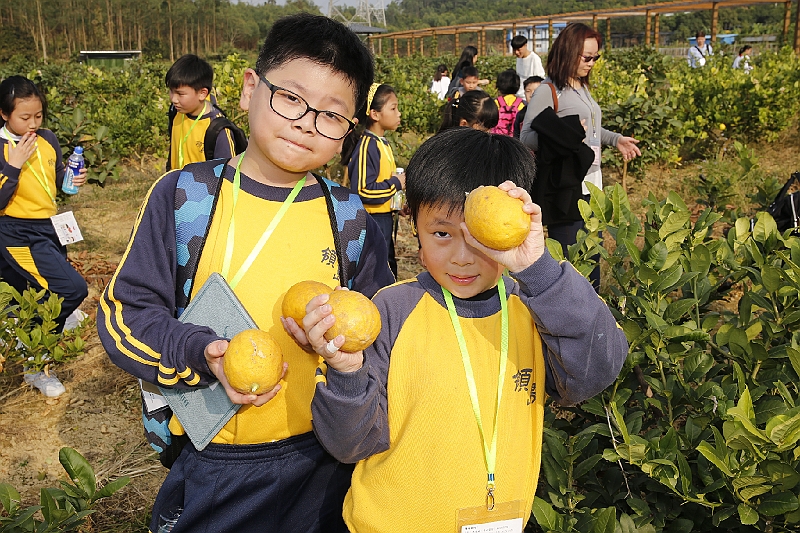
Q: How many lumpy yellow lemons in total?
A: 4